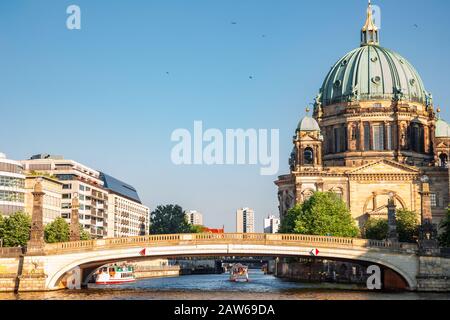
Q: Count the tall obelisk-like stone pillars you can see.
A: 4